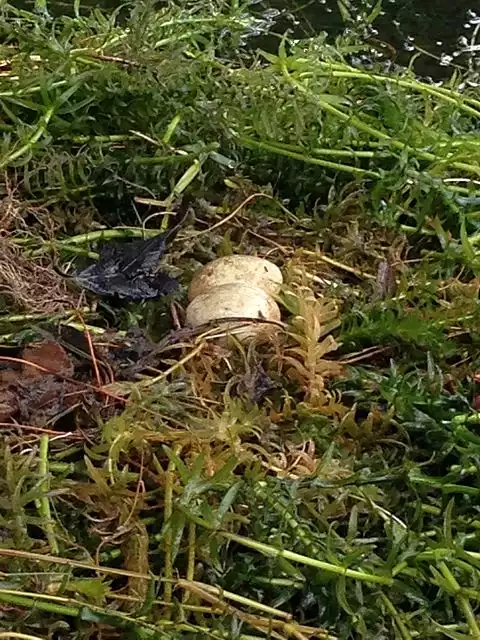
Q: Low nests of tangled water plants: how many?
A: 1